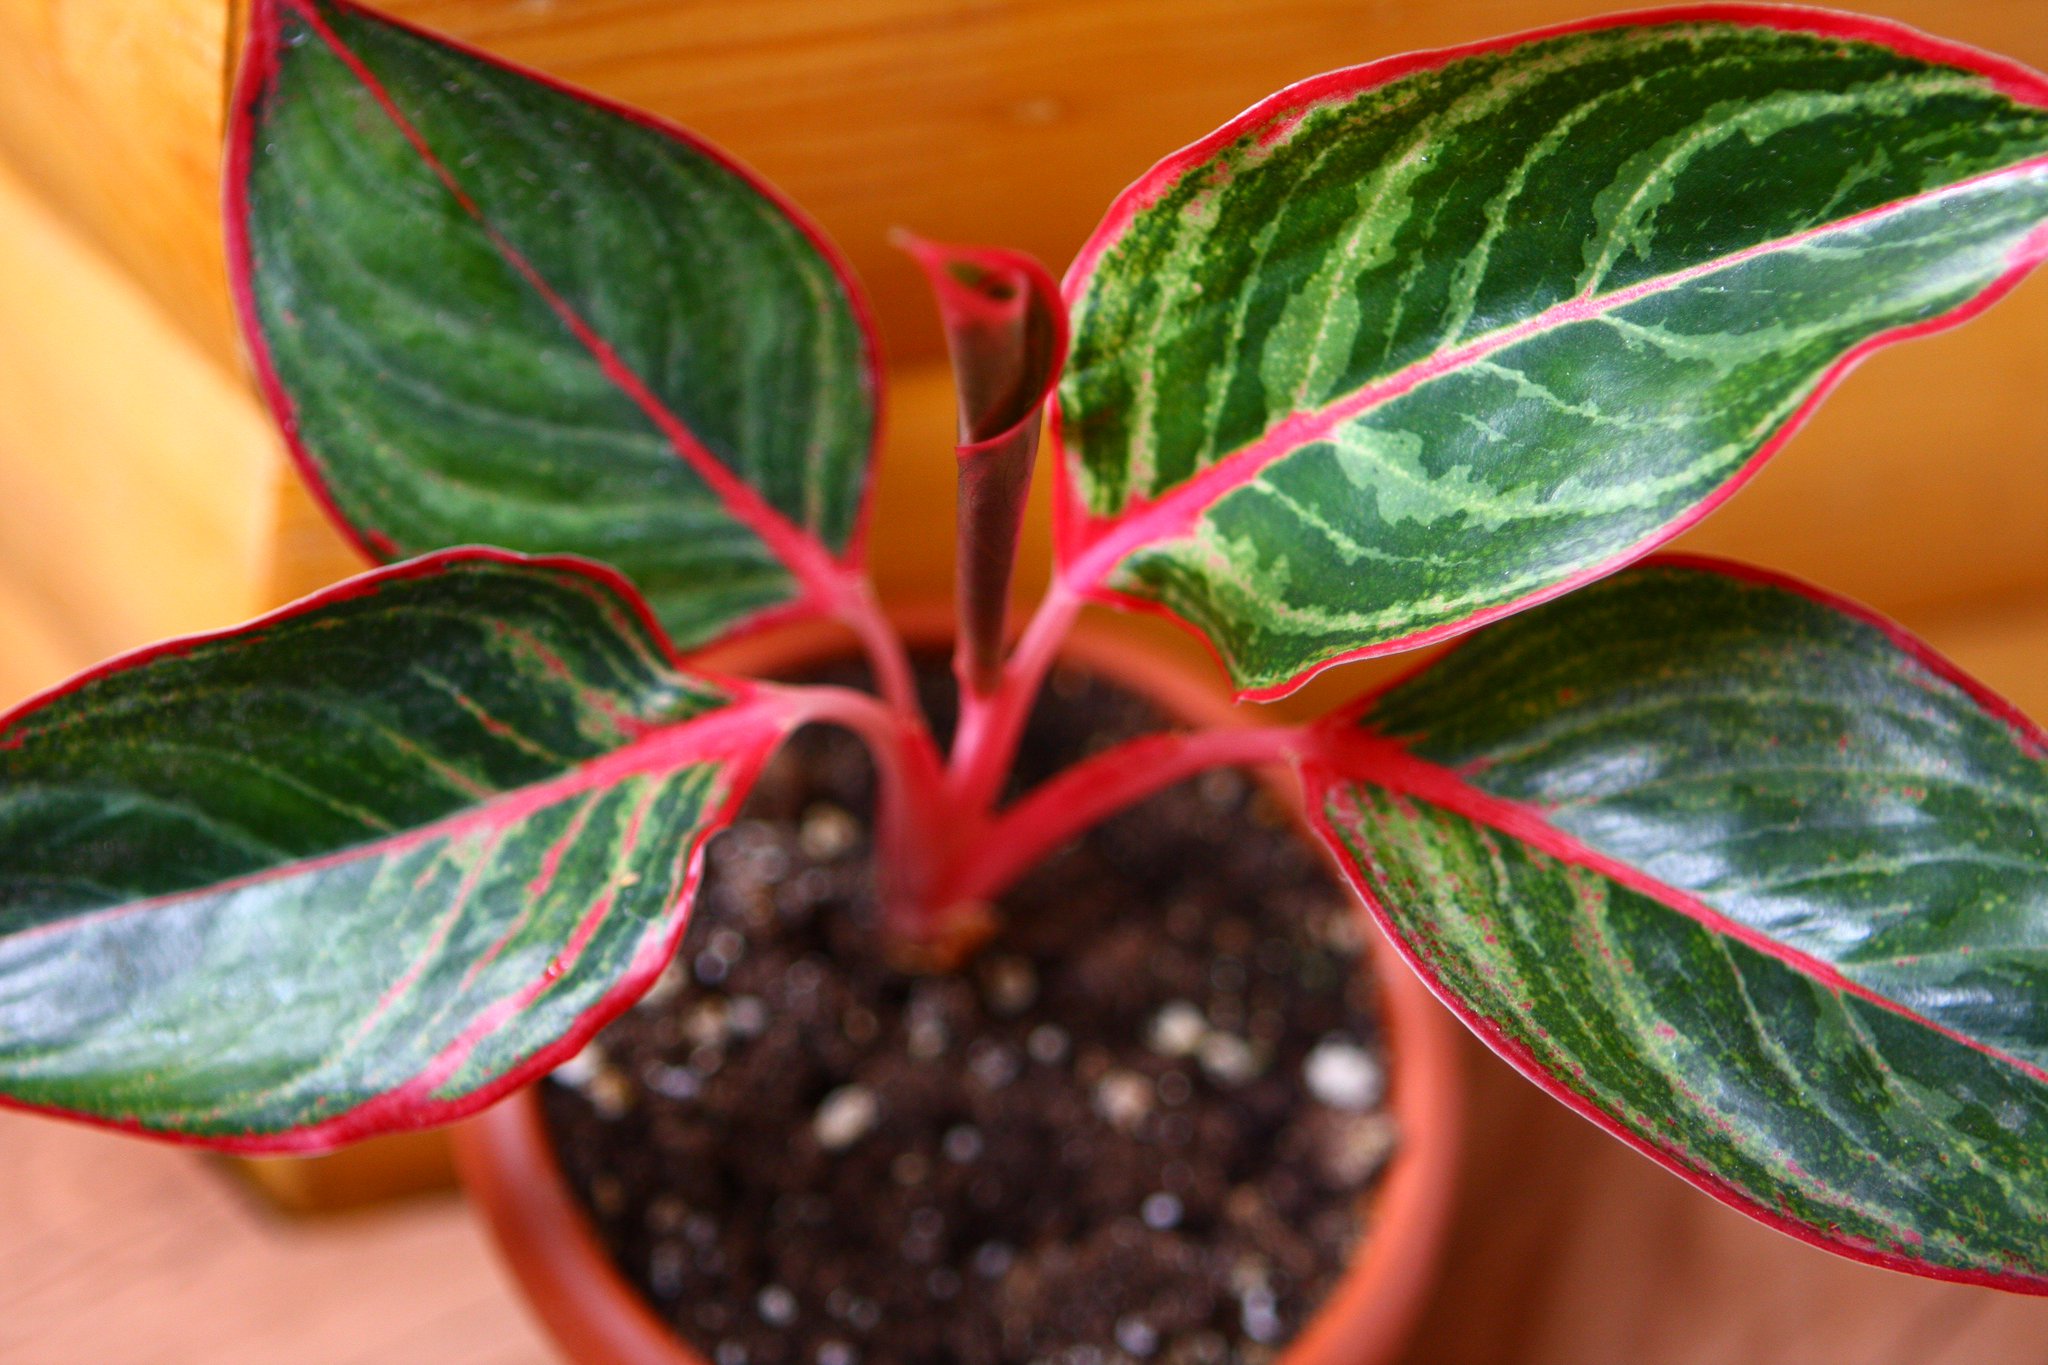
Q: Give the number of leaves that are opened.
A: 4